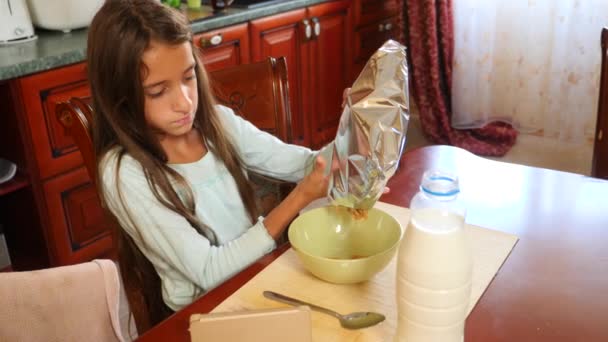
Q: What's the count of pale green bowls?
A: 1